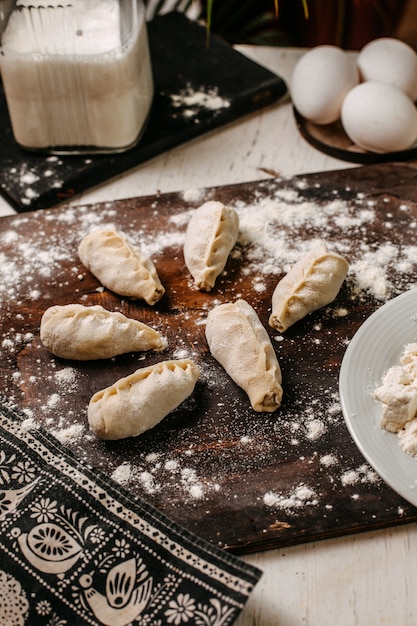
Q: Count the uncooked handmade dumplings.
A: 6